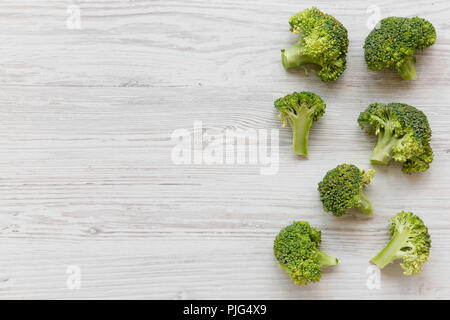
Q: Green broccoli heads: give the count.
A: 7